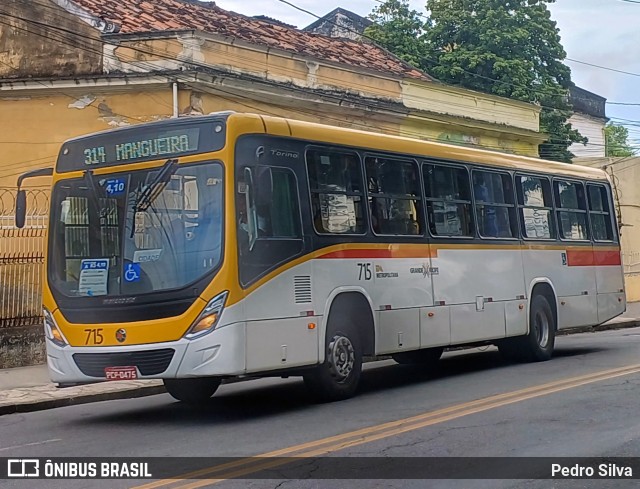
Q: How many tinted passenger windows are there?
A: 7